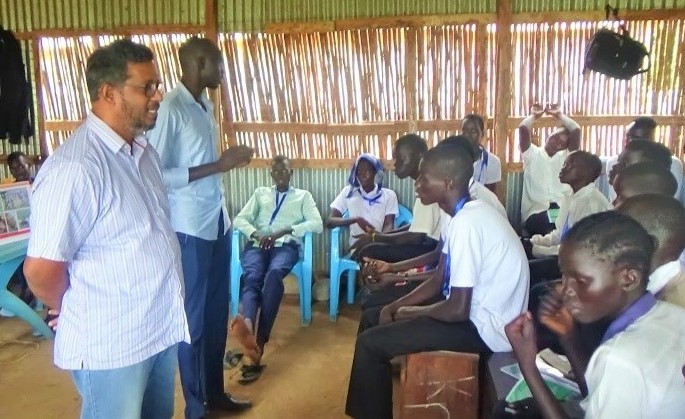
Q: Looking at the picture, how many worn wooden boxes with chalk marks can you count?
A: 1